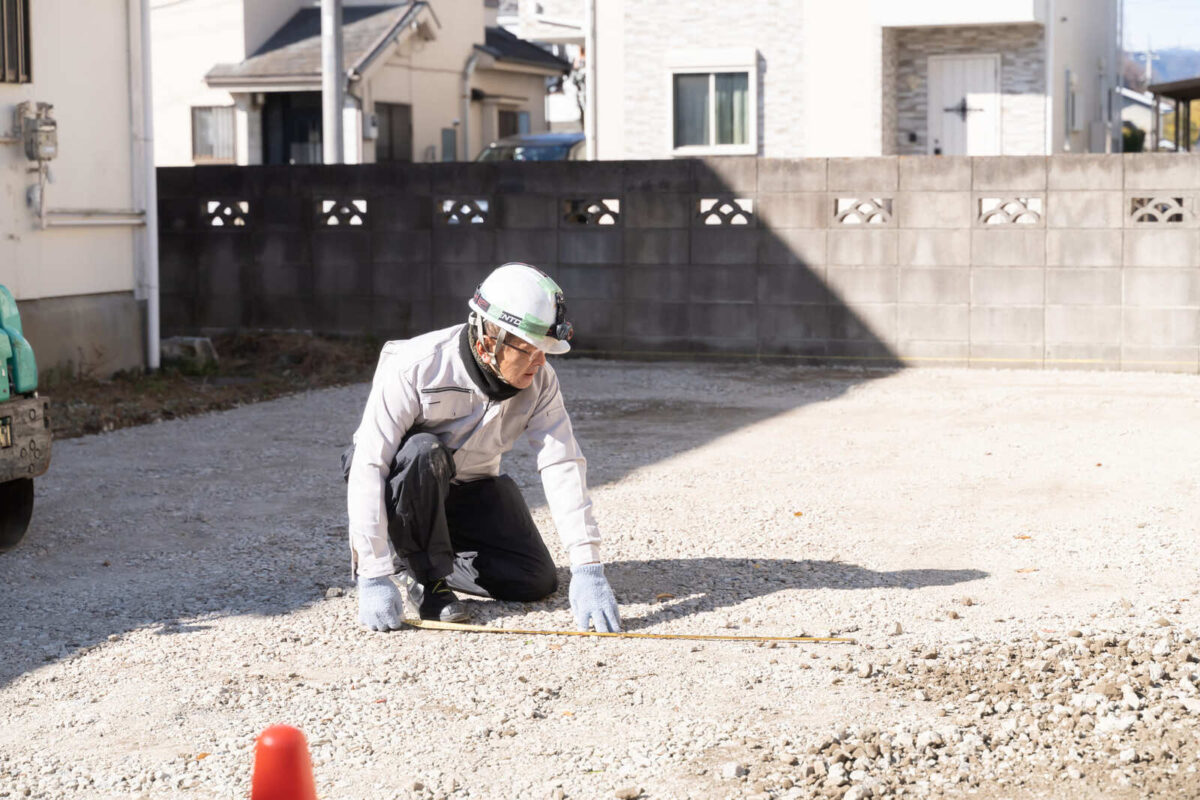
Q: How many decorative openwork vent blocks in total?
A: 8